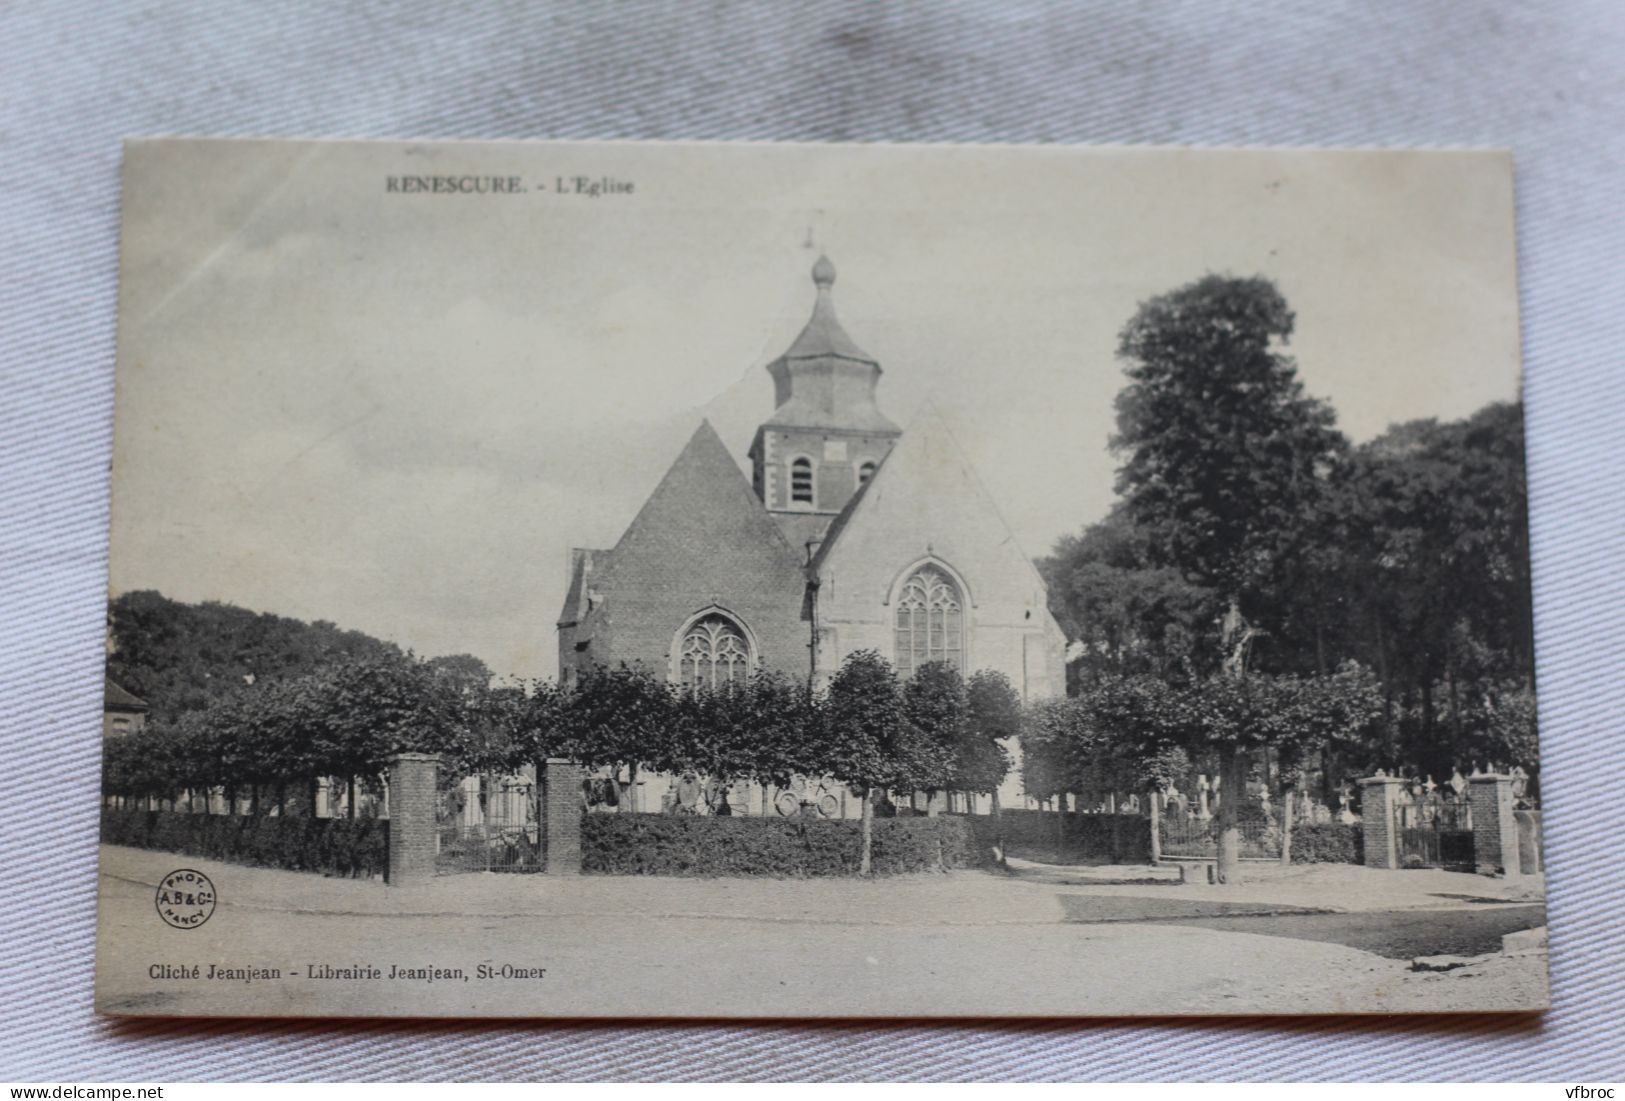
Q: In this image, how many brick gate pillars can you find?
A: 4